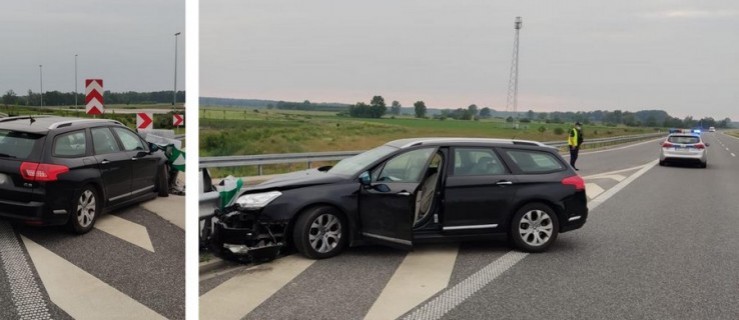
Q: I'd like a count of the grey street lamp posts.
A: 3